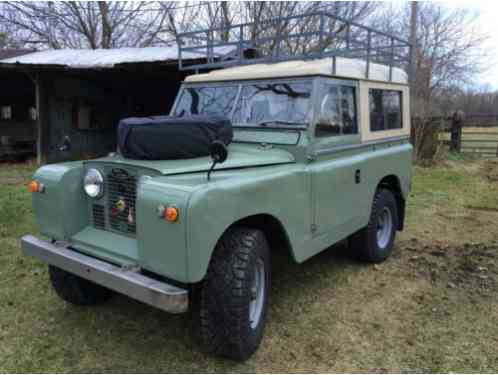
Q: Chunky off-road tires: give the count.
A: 3